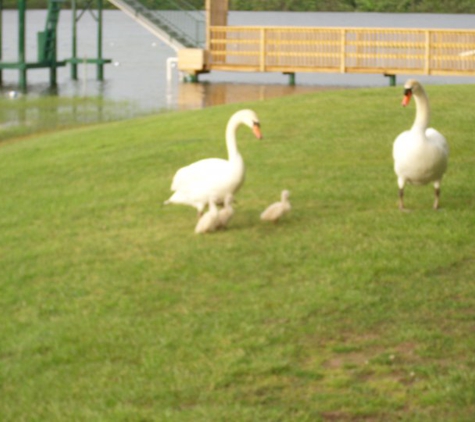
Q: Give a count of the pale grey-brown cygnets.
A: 3